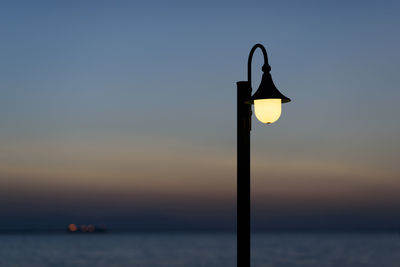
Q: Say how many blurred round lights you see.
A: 3